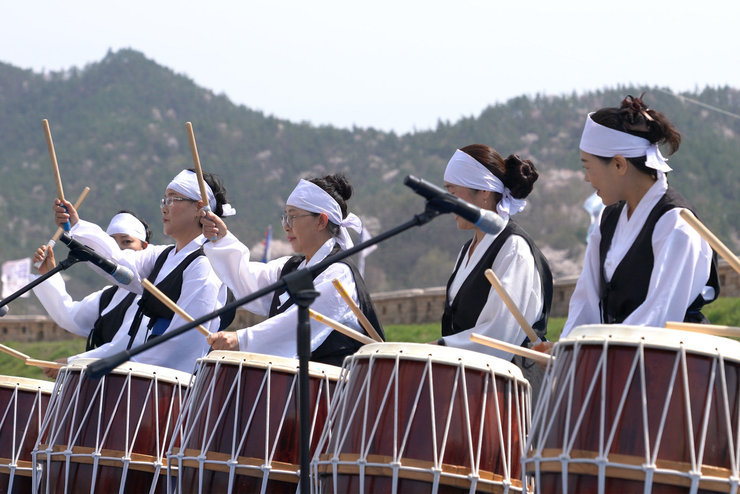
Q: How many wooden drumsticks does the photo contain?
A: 12